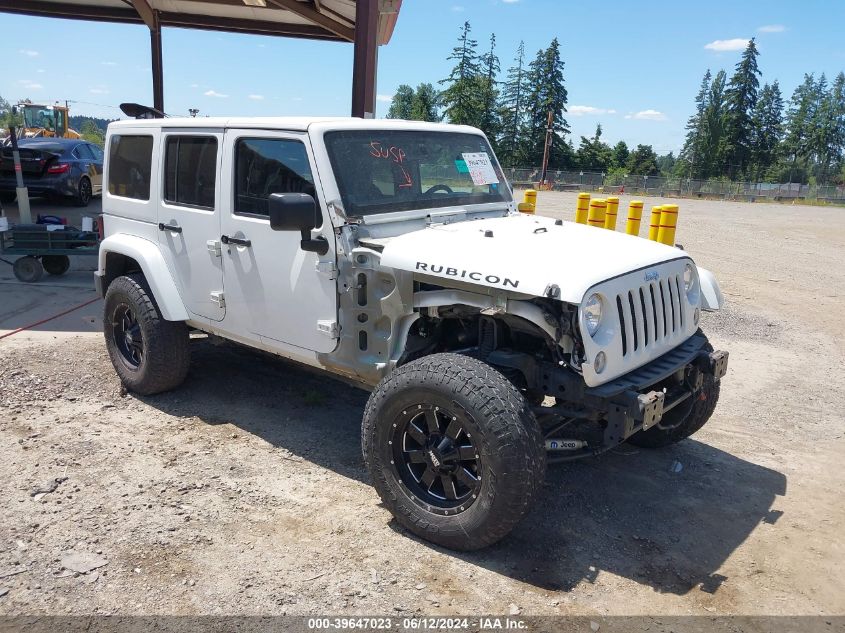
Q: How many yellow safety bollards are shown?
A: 7